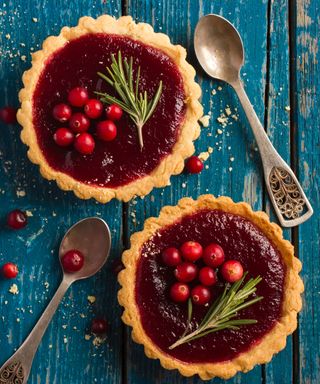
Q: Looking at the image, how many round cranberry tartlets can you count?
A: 2